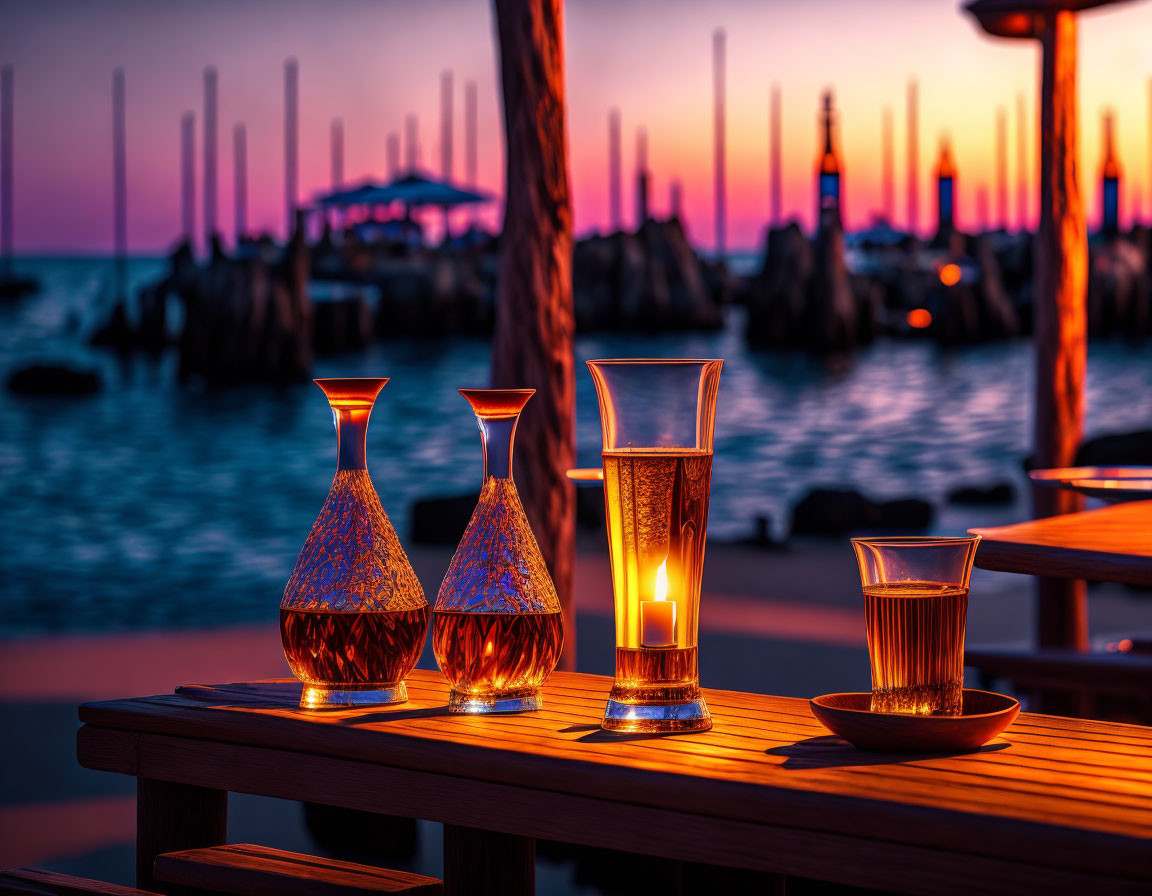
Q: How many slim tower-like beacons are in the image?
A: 3